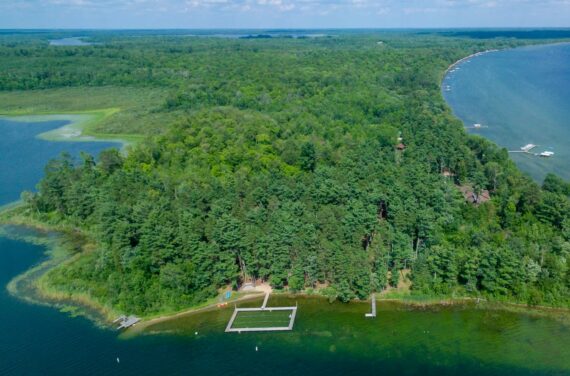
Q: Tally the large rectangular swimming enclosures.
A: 1